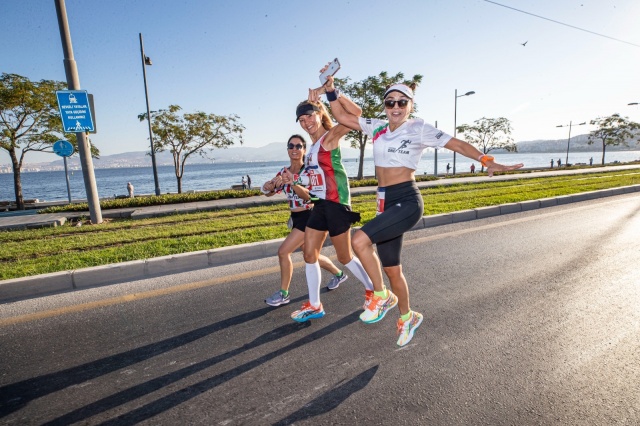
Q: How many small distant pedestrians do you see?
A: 8